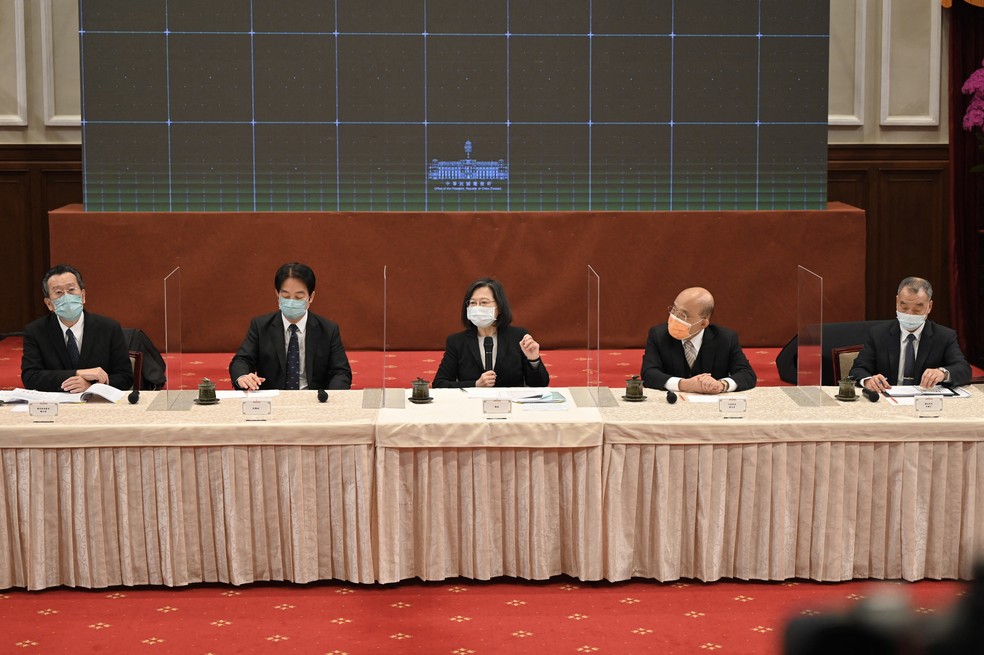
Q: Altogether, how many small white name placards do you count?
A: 5